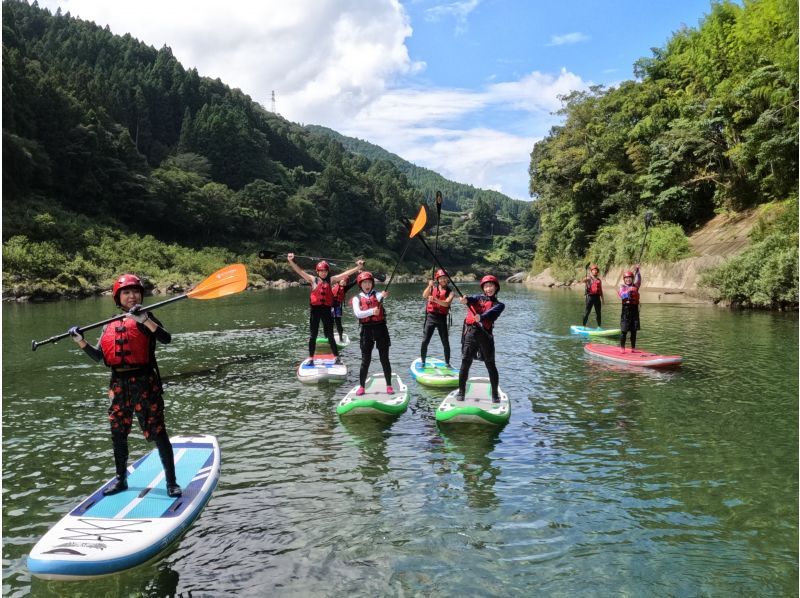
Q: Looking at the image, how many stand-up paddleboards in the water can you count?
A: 8